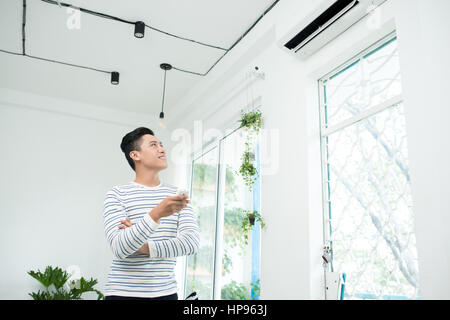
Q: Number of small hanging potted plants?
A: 3